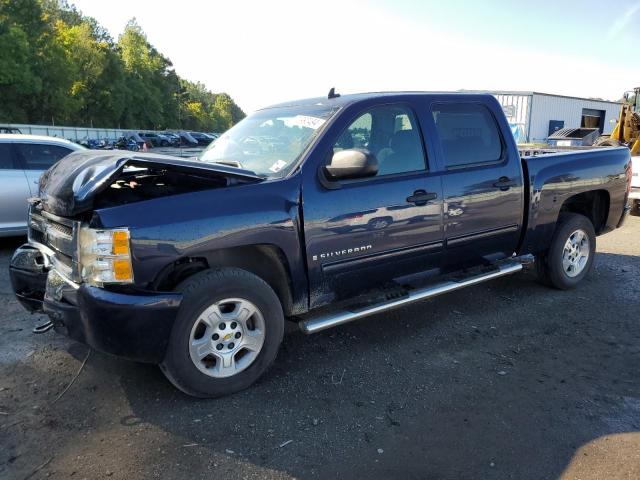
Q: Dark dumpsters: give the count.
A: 1